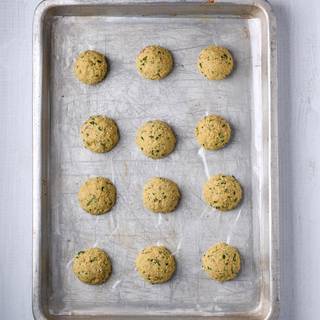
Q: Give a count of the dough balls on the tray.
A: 12